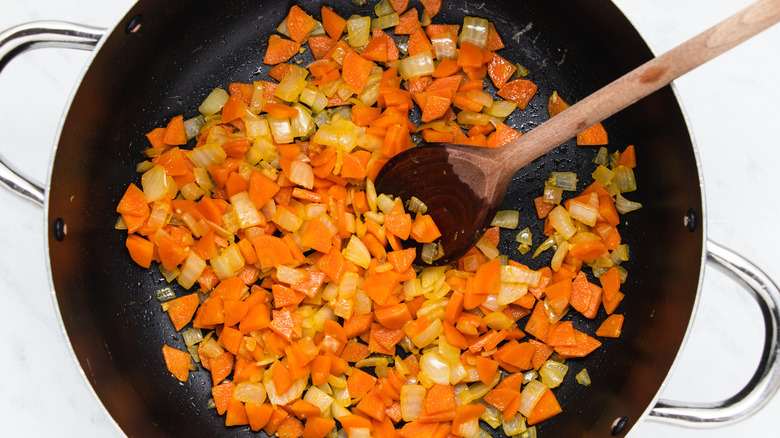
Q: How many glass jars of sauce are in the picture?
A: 0